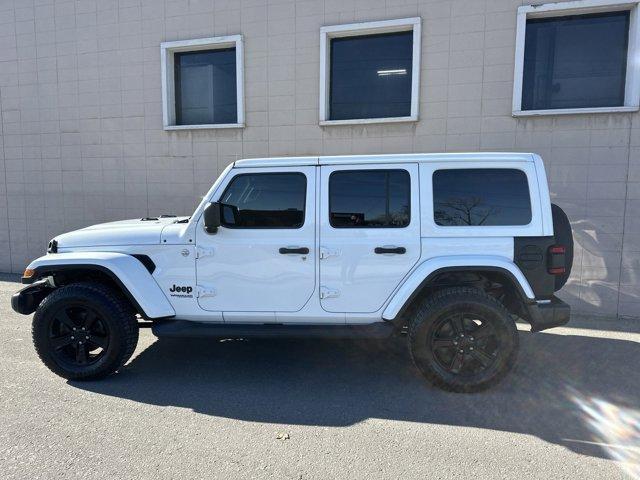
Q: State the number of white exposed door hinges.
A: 4